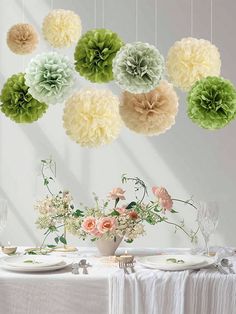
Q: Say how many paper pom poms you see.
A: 10